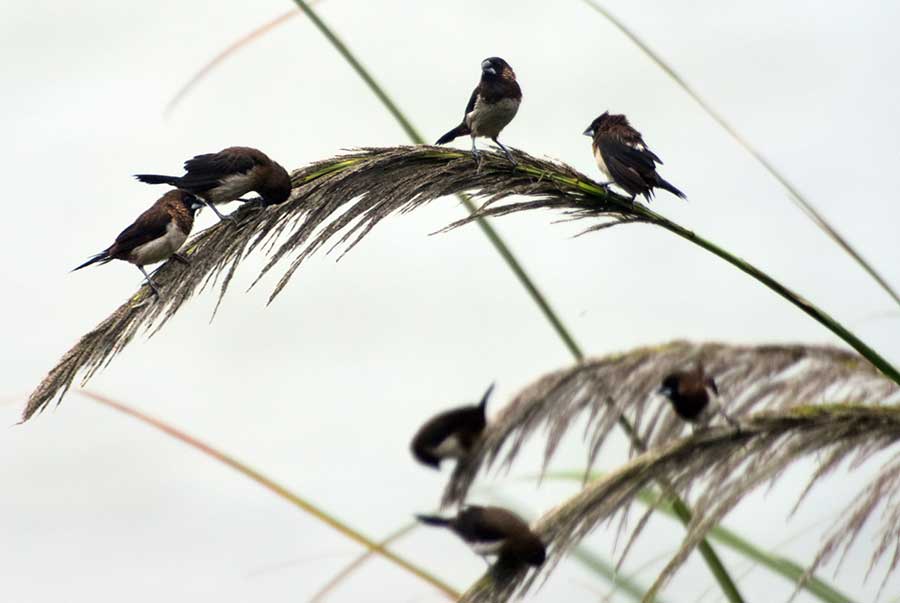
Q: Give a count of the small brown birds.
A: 7